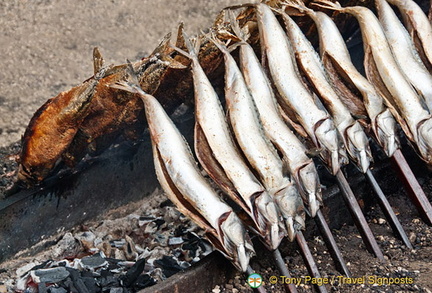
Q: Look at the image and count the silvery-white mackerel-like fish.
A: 10